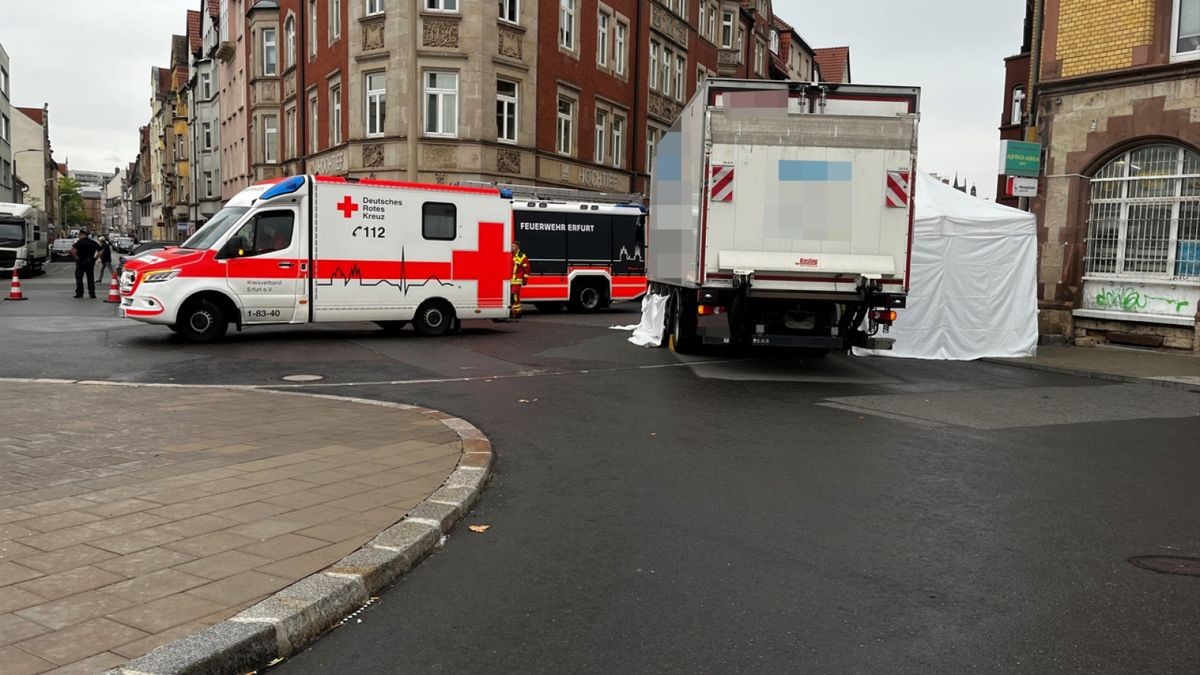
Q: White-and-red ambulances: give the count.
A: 1